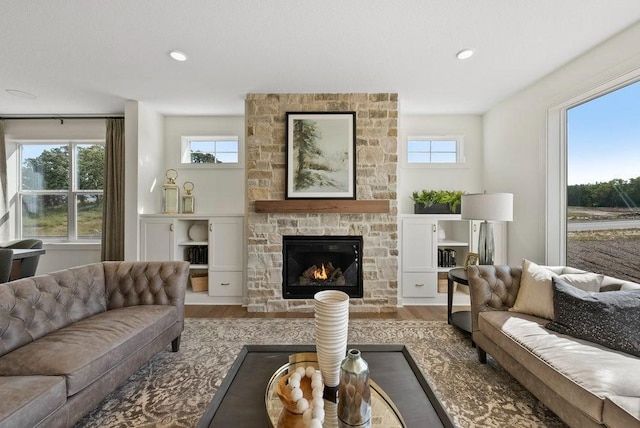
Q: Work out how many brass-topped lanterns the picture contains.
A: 2